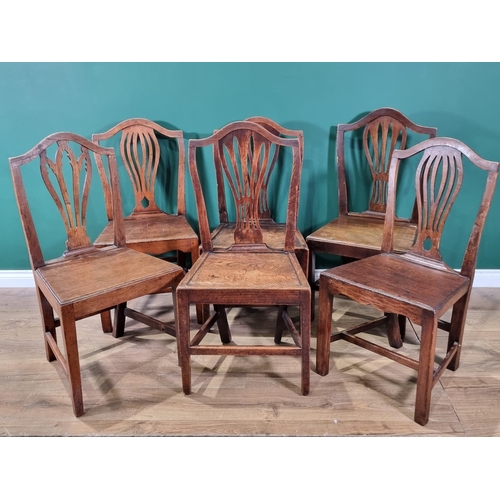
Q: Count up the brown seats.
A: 6